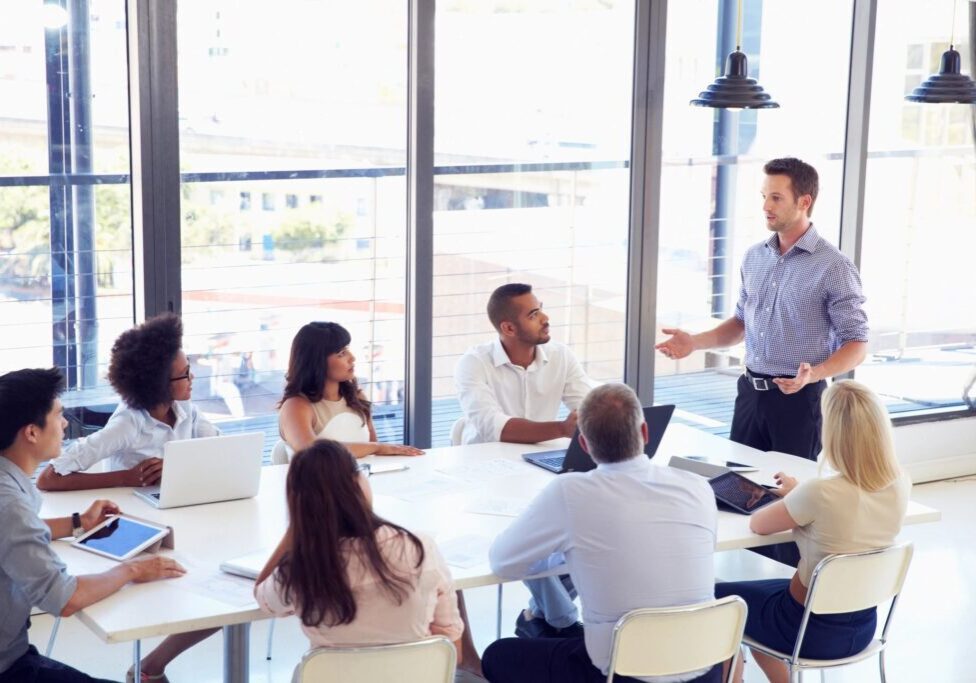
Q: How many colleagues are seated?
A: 7